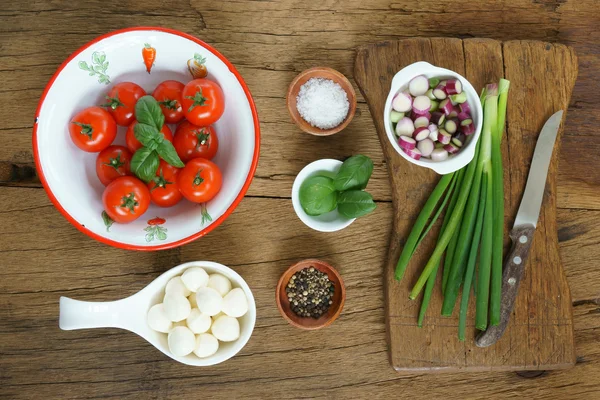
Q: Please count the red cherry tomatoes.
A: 10